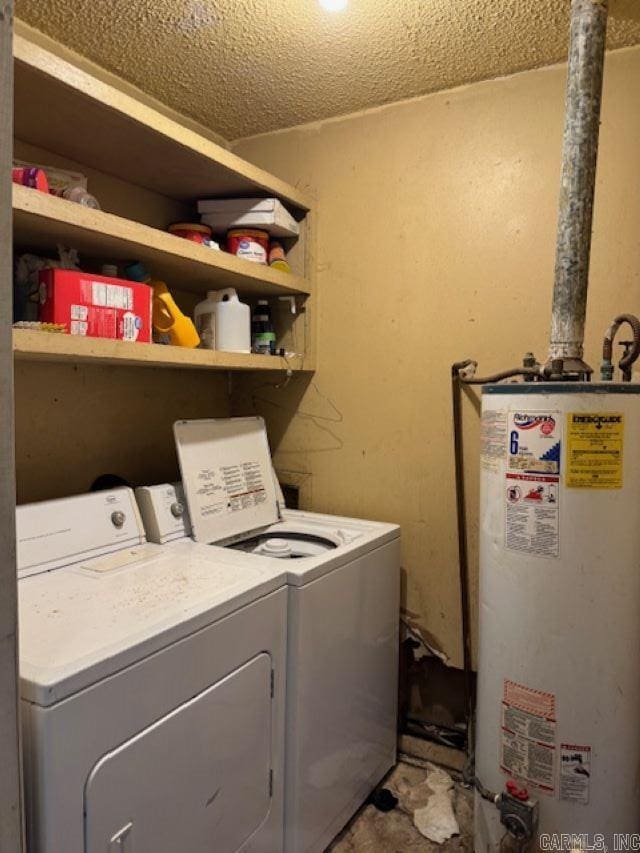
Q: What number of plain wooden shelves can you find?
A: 3